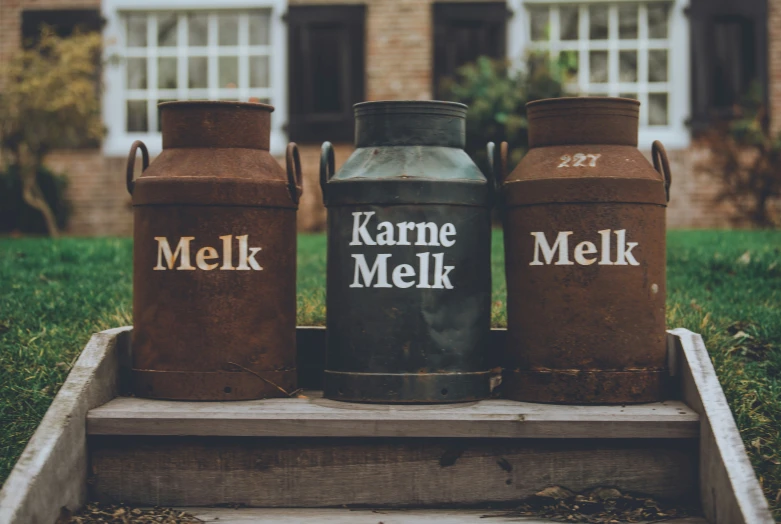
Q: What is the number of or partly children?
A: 0